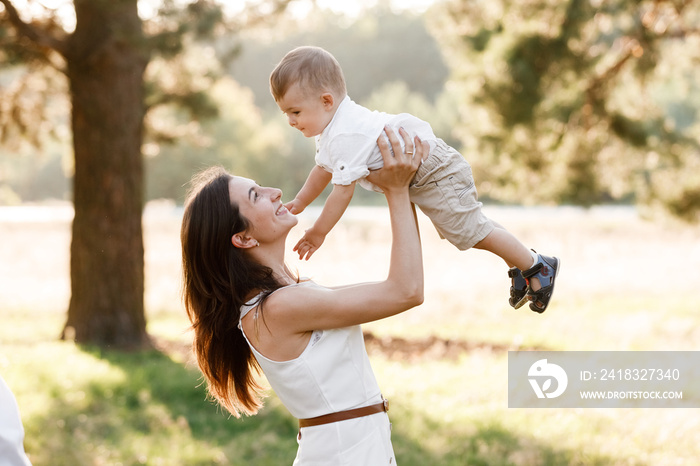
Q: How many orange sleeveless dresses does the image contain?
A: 0